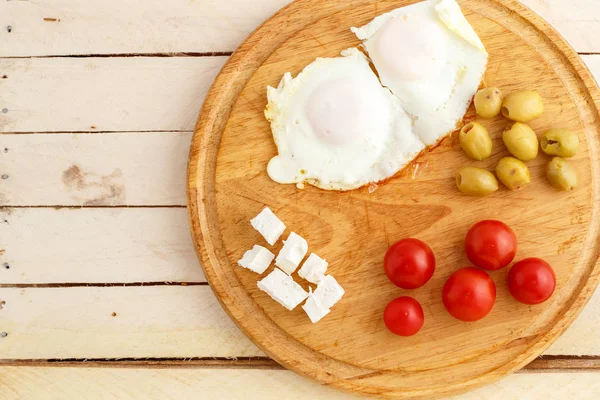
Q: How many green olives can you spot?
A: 8